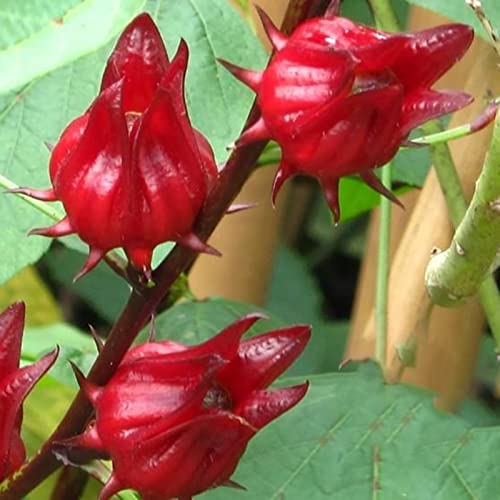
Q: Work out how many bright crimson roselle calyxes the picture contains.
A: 4